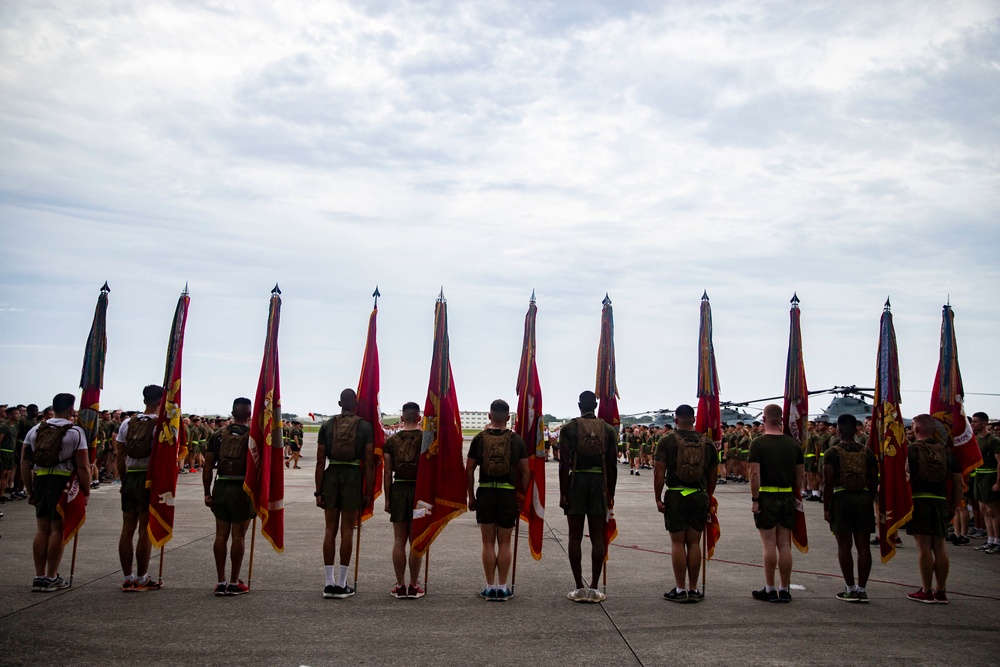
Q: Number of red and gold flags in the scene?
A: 11